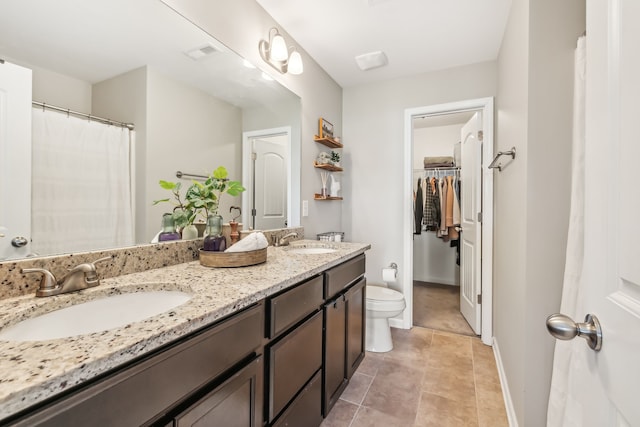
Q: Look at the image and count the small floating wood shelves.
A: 3